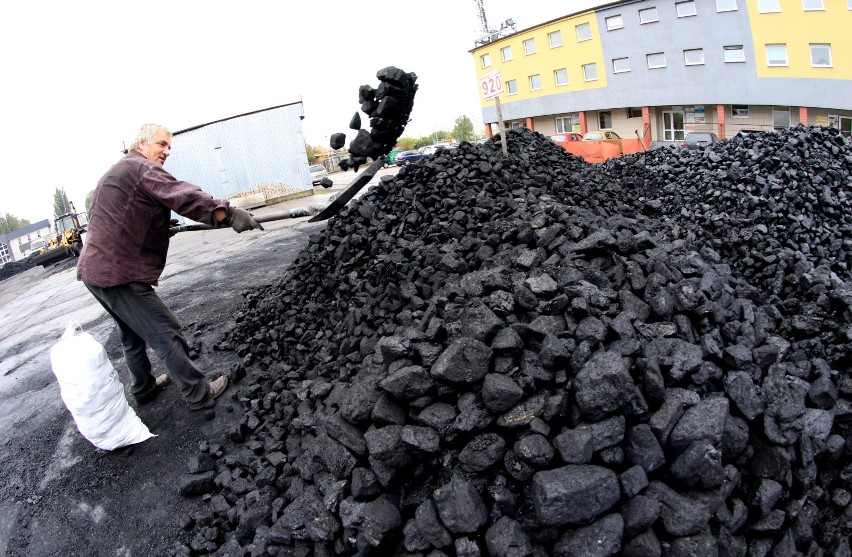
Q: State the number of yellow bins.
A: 0